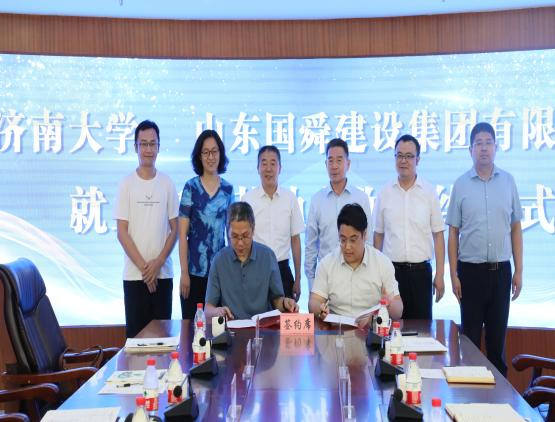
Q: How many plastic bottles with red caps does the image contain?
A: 9